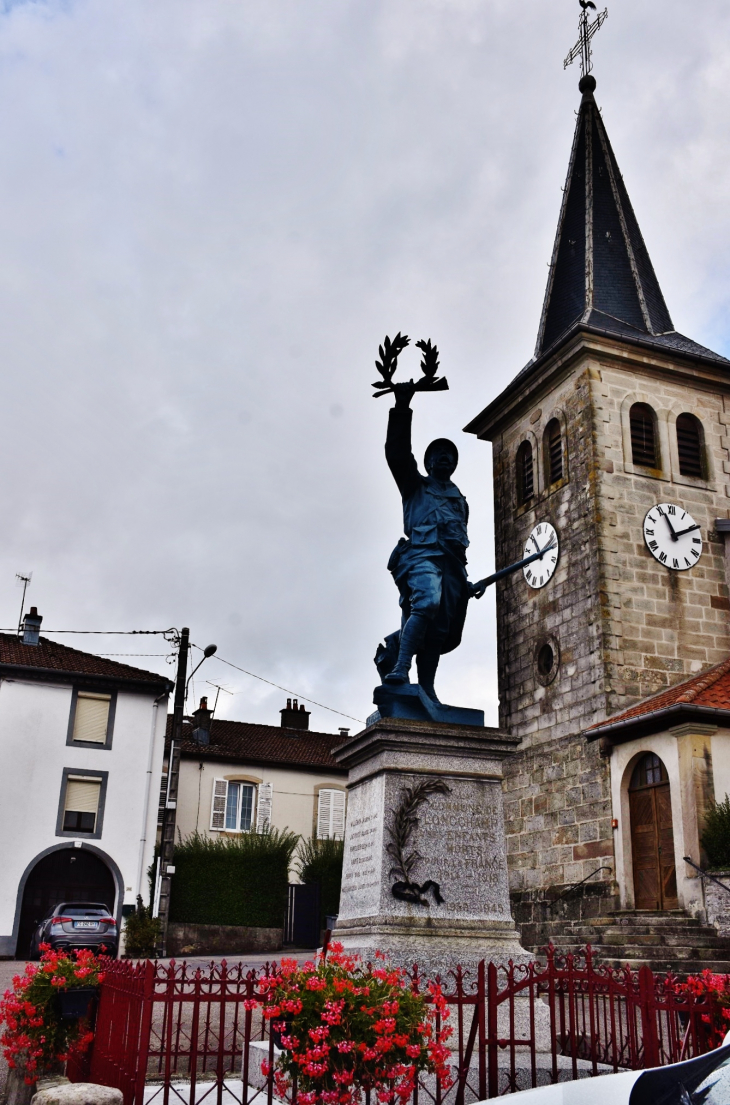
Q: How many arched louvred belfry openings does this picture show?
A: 4